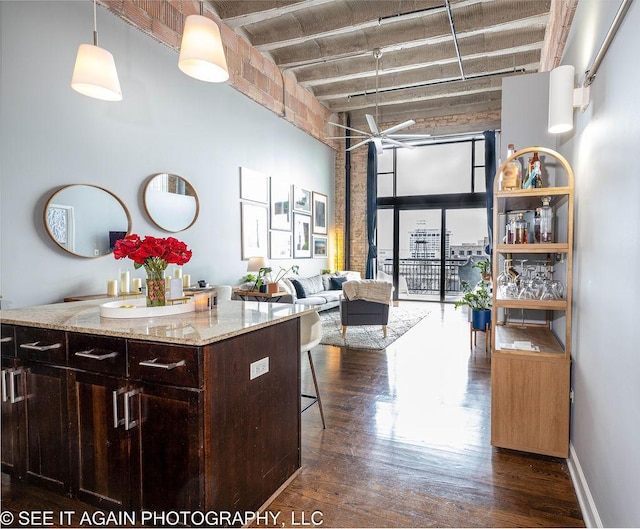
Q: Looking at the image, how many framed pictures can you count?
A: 8